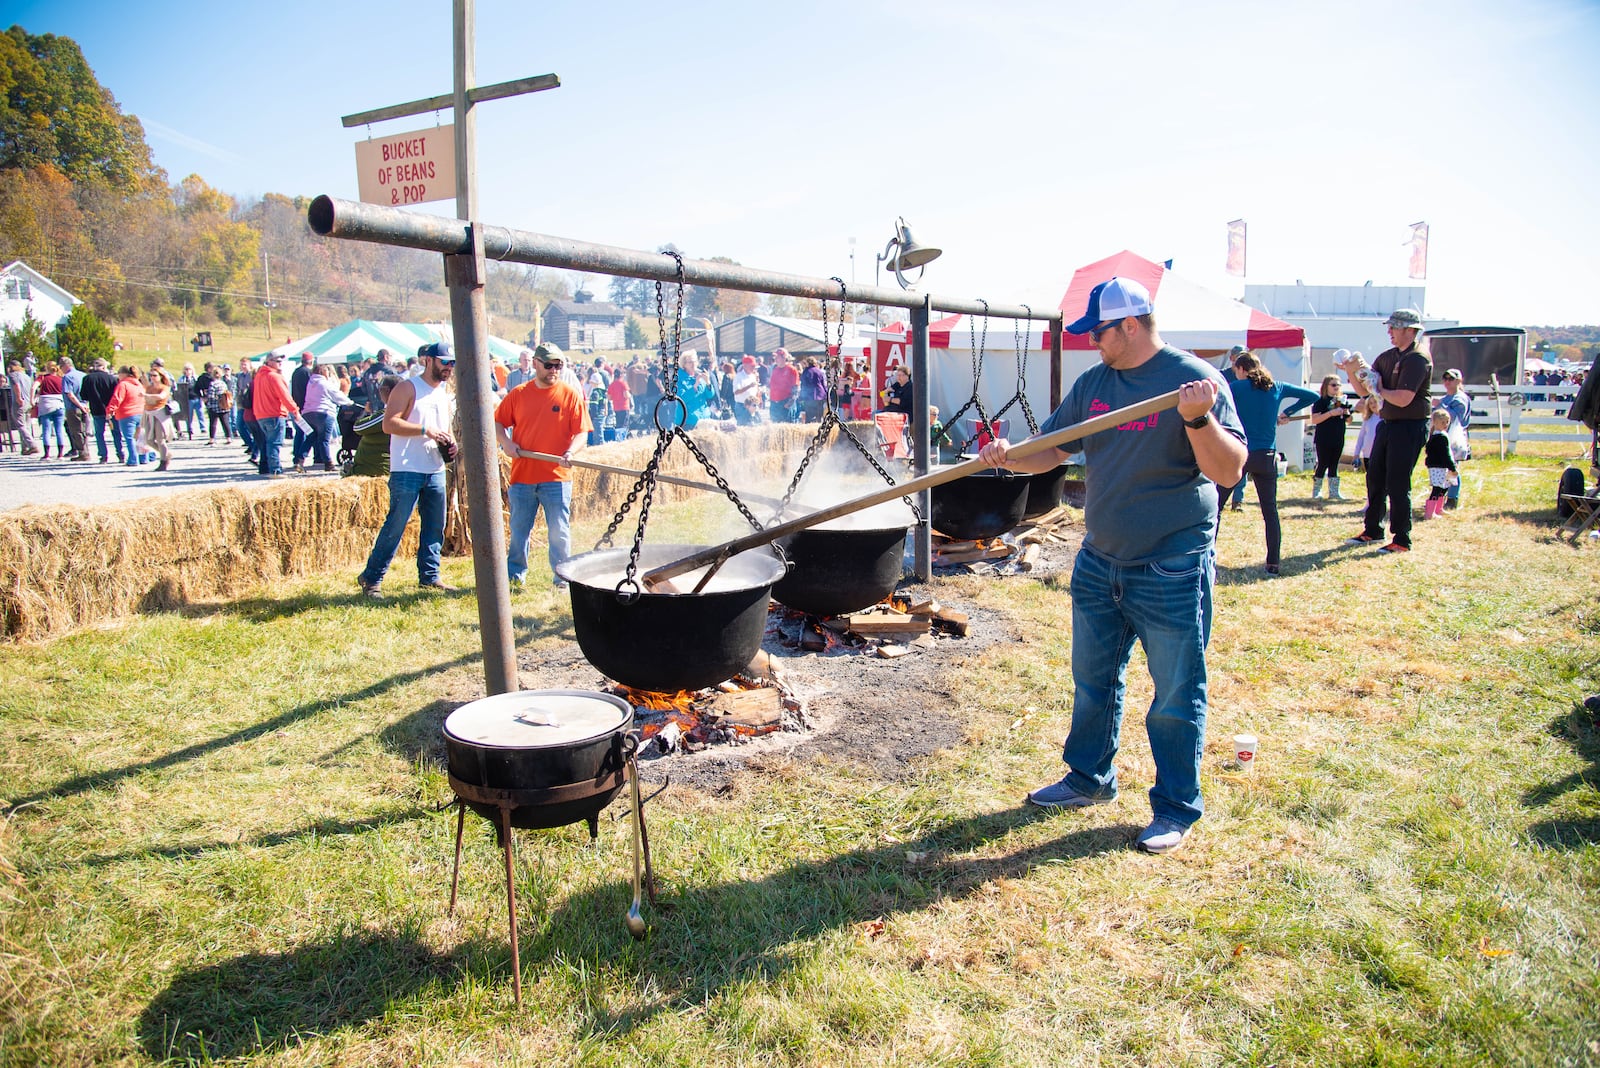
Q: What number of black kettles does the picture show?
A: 5